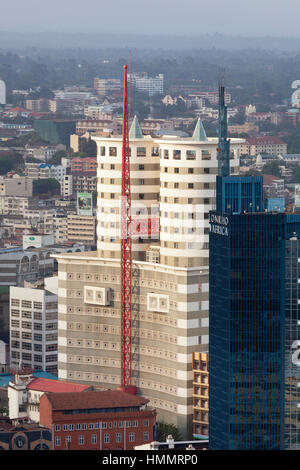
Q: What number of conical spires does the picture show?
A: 2